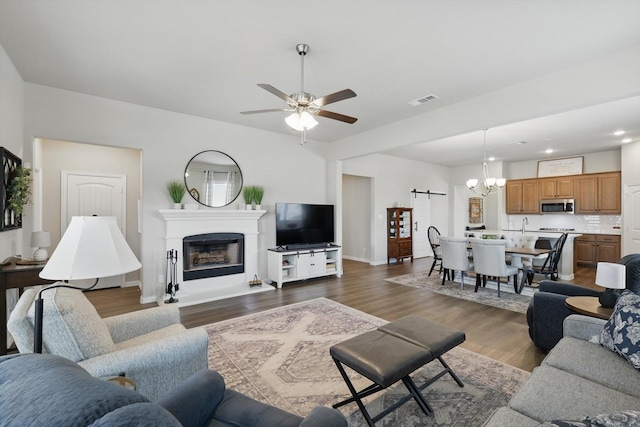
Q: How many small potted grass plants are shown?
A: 3